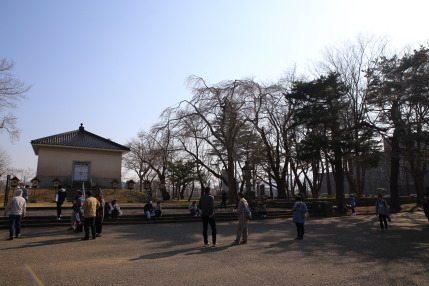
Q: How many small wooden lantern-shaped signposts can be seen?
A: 7